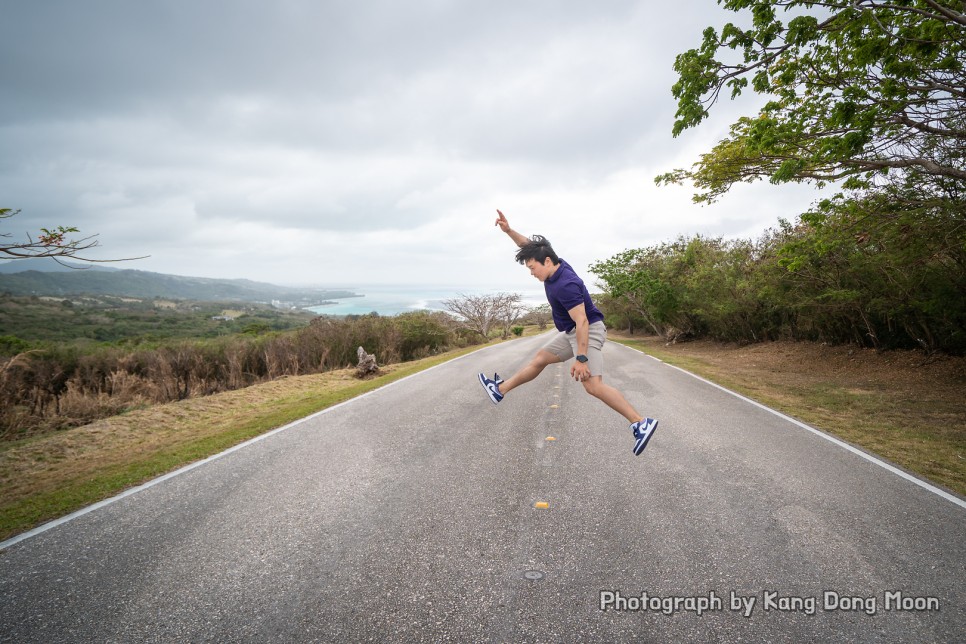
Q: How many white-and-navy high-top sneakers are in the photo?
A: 2